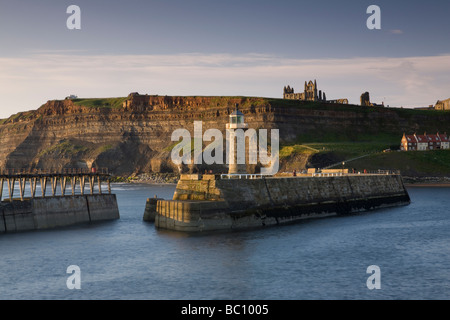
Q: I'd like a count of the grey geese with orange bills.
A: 0